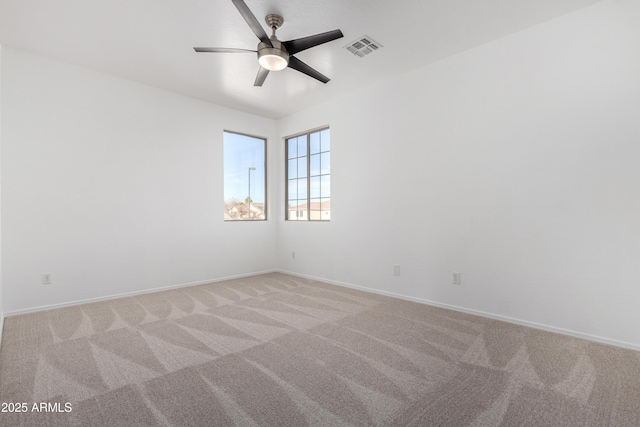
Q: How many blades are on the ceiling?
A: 5